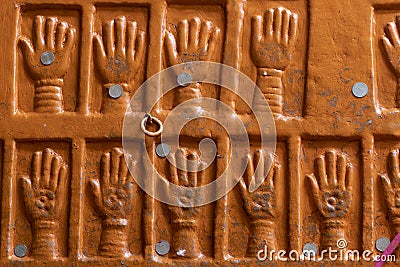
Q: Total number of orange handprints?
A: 11